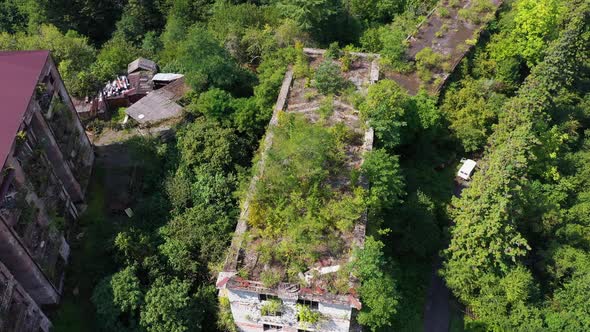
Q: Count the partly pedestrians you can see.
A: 0